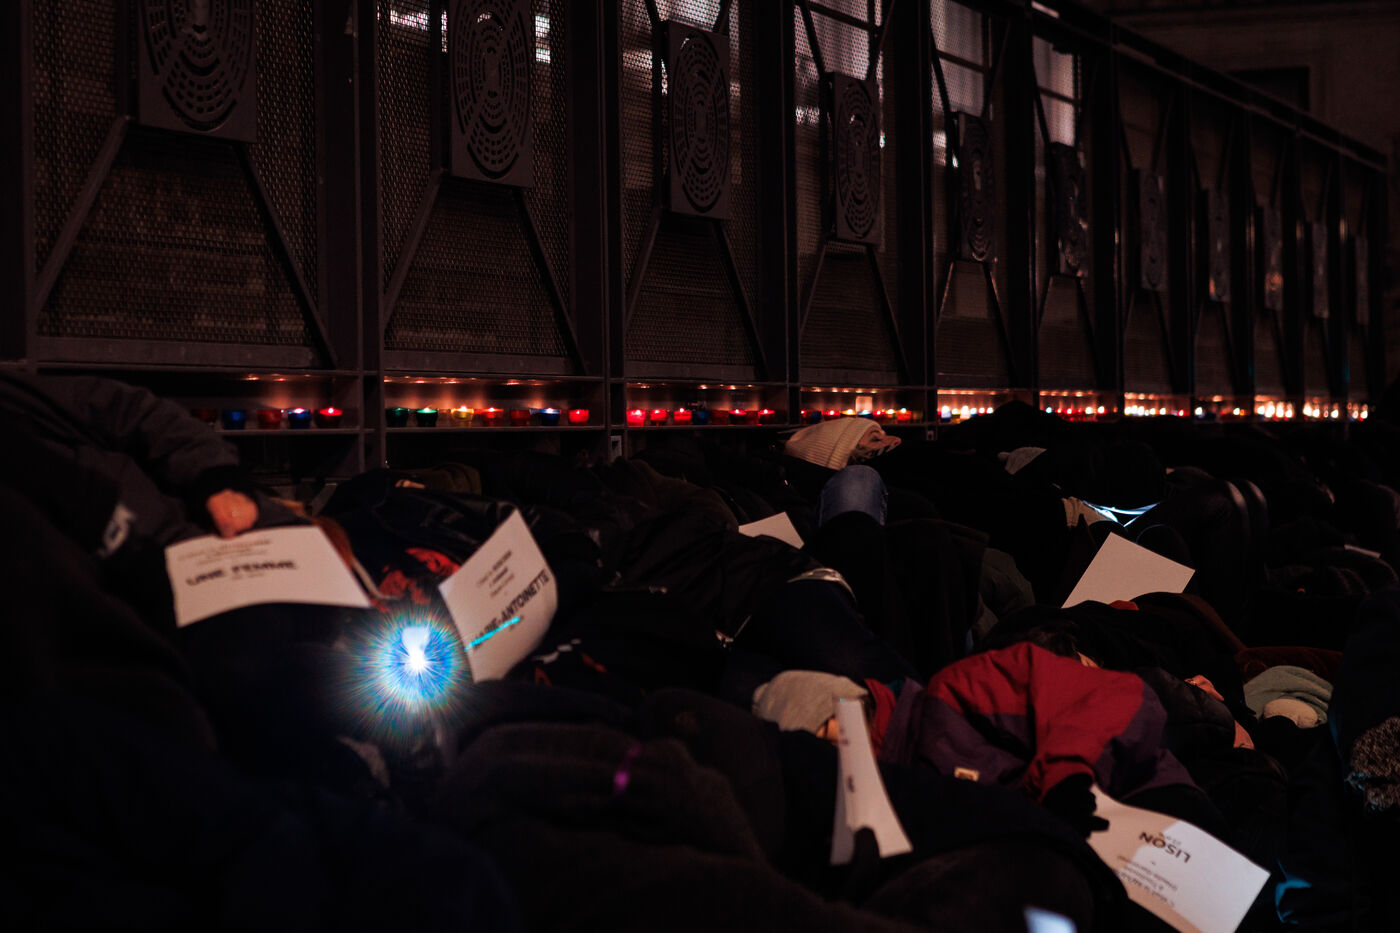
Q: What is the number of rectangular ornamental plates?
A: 11